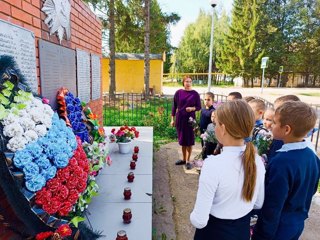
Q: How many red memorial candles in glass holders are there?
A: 7